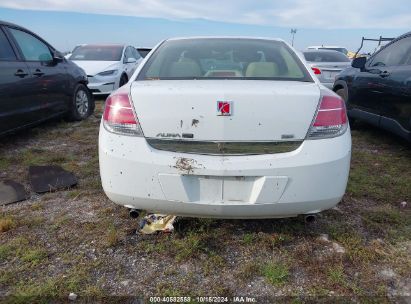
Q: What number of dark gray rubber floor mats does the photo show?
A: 2